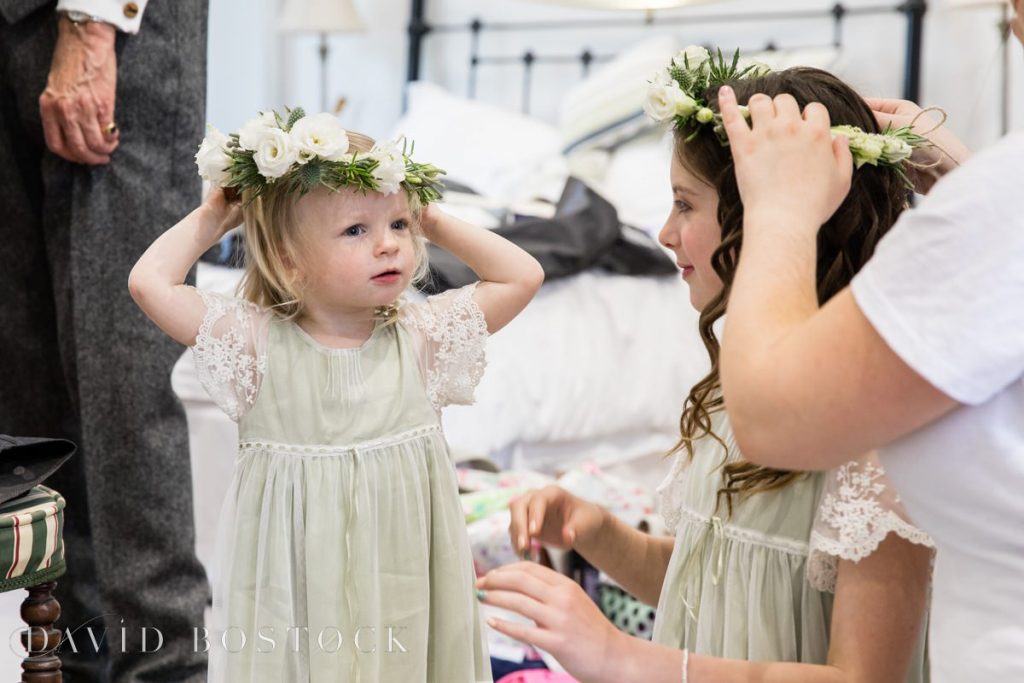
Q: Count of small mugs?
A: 0